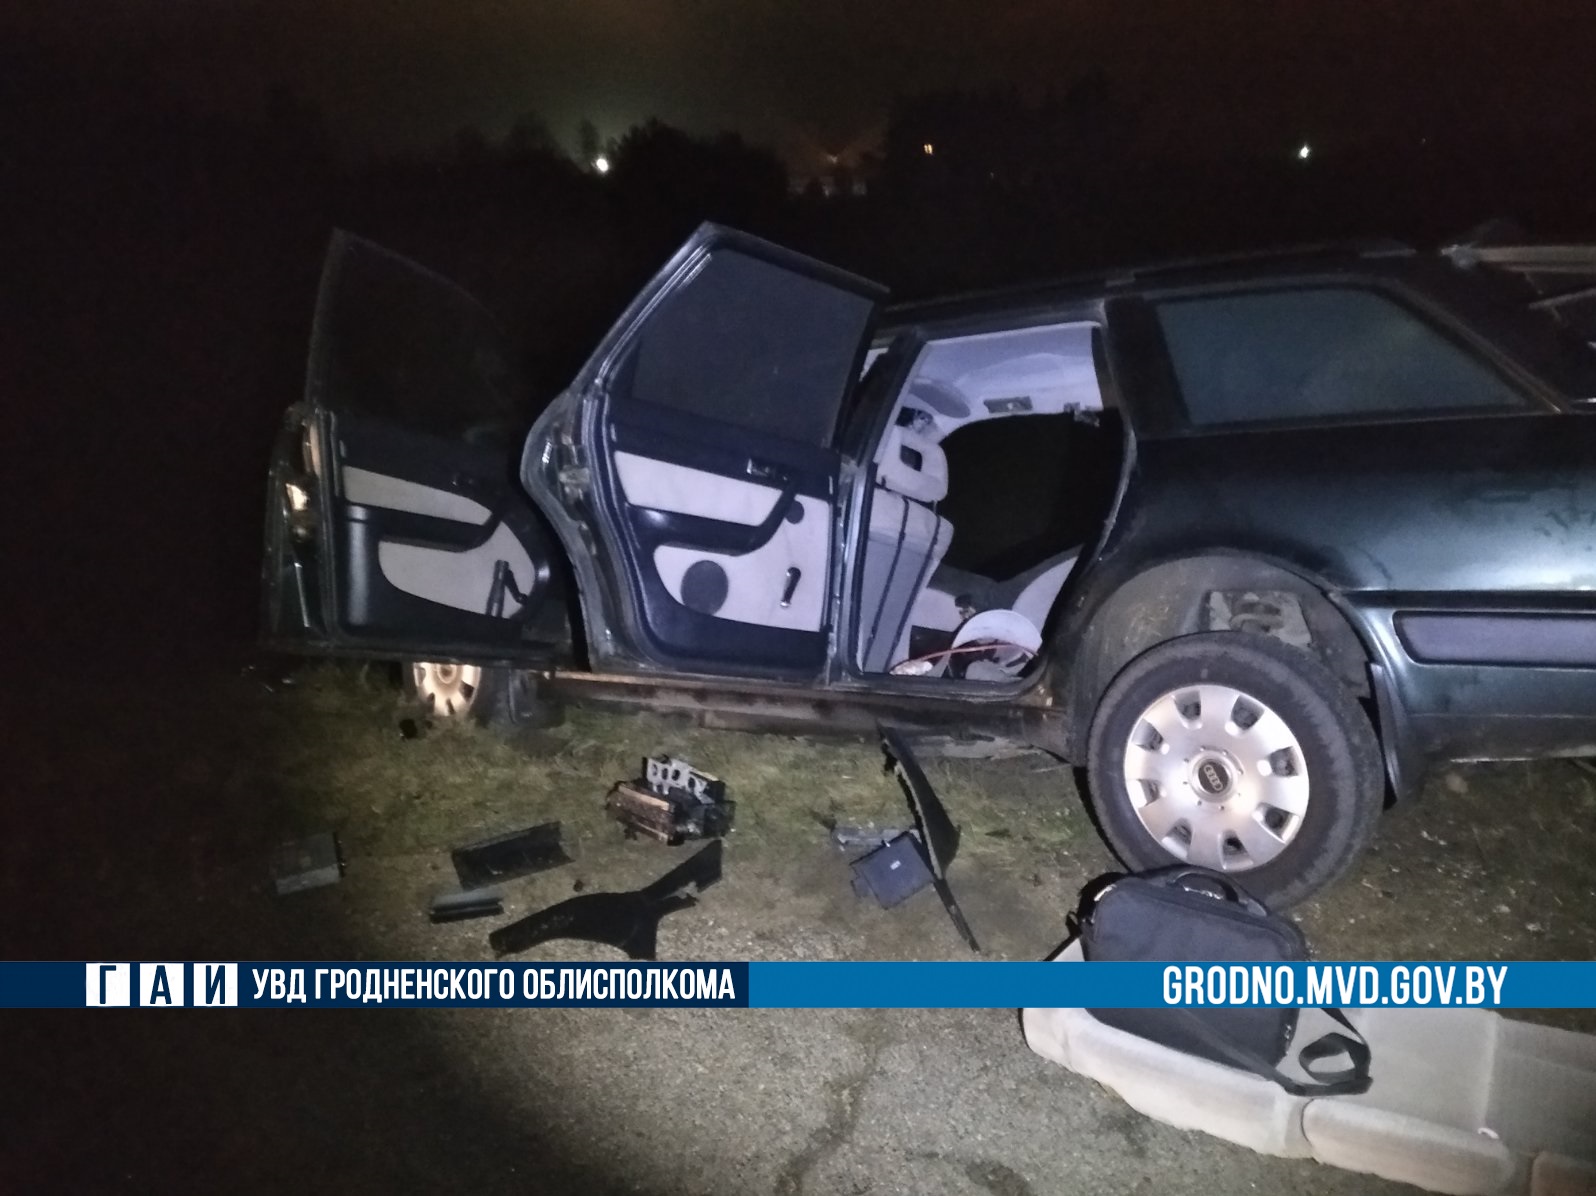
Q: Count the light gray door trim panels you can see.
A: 4